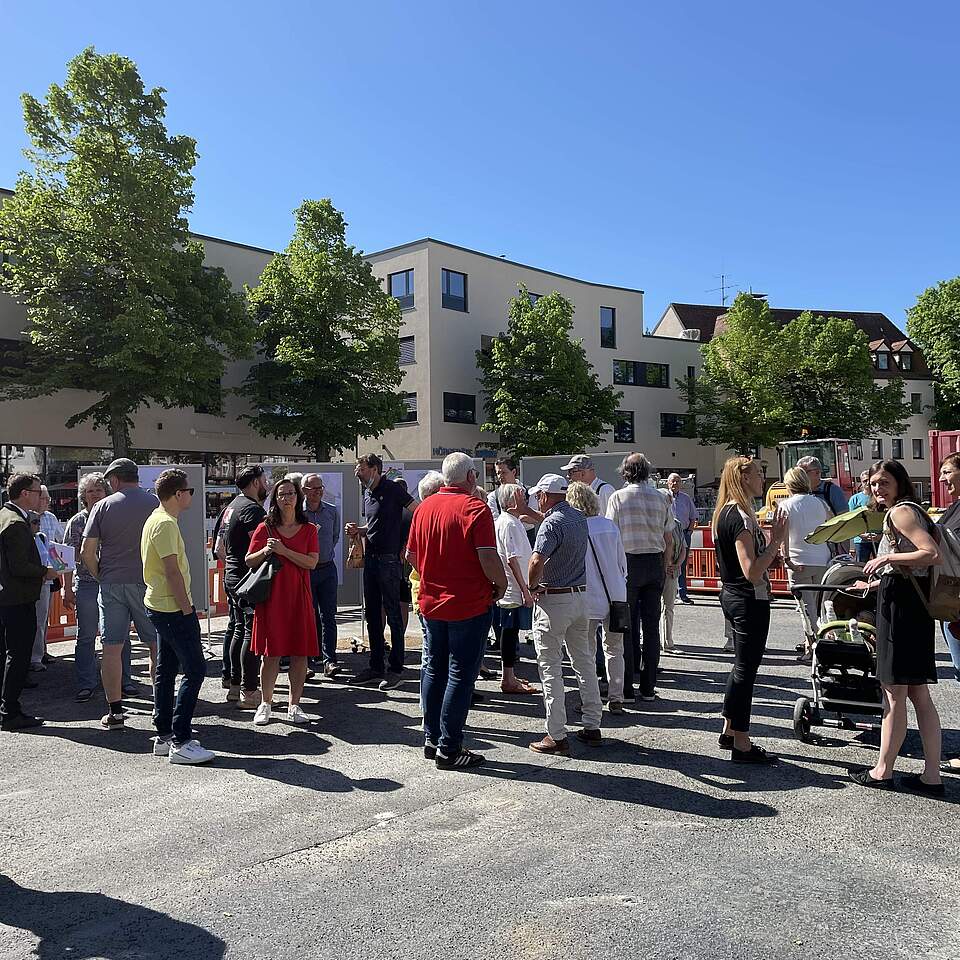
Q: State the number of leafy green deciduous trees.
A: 6